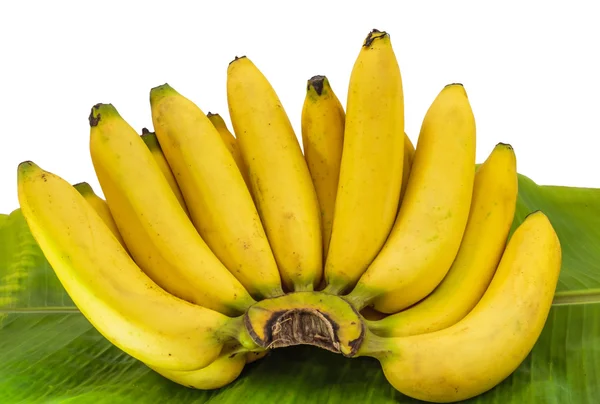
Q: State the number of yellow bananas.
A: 13